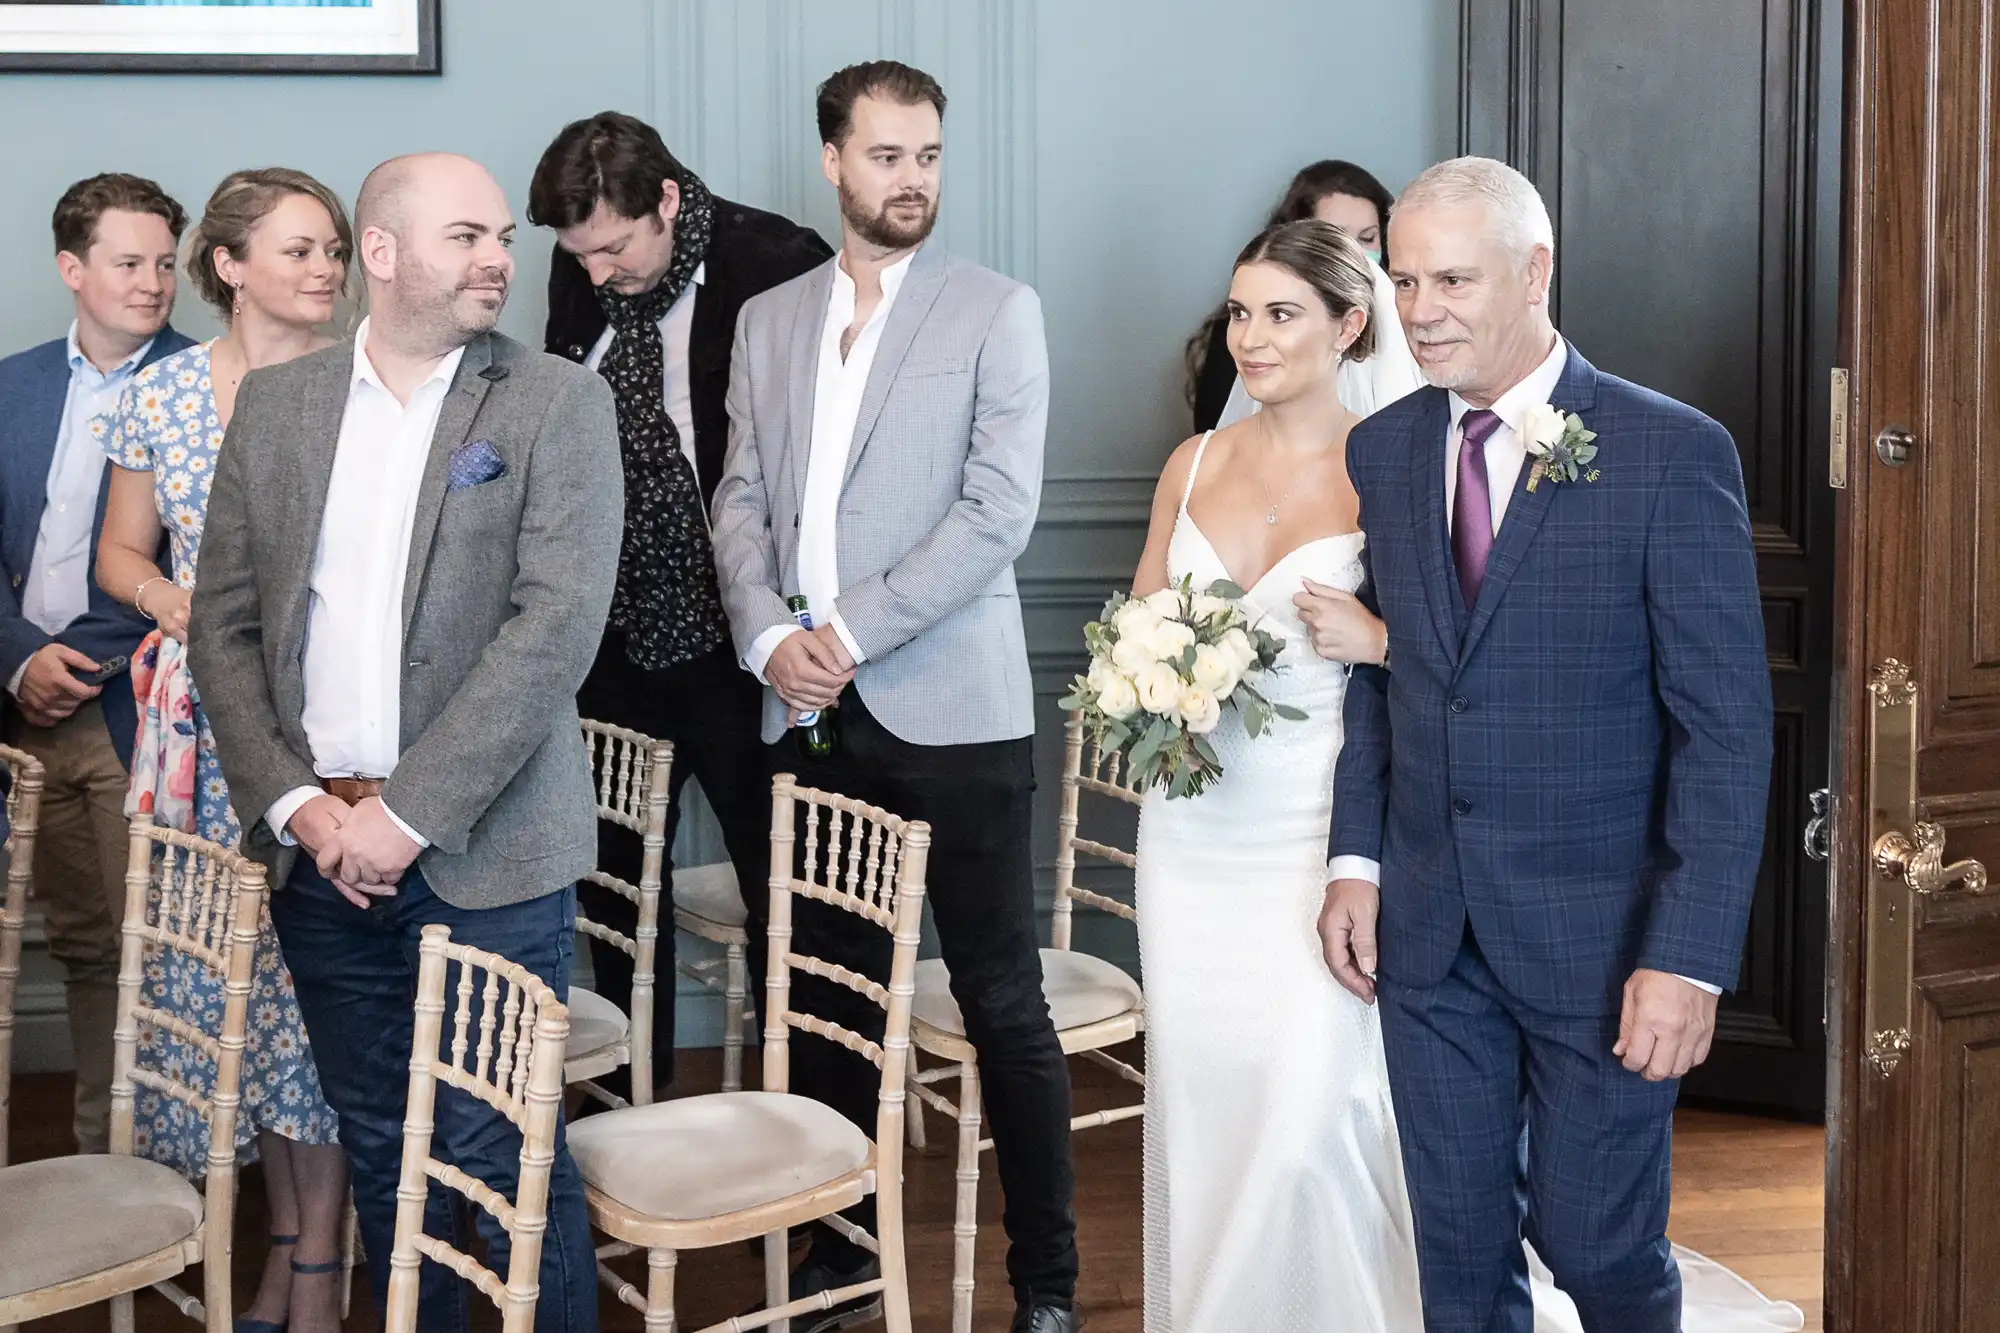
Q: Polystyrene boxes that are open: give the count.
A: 0